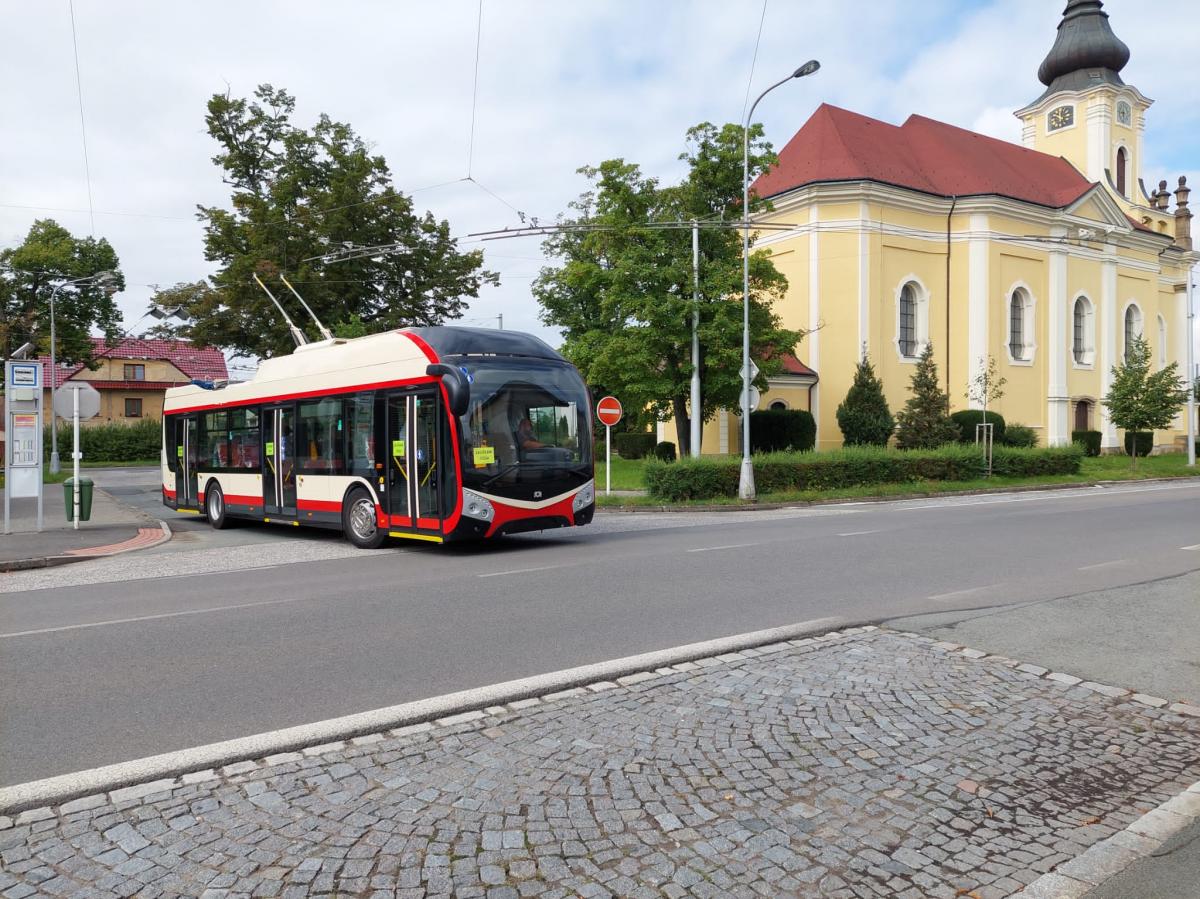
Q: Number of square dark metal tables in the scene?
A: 0